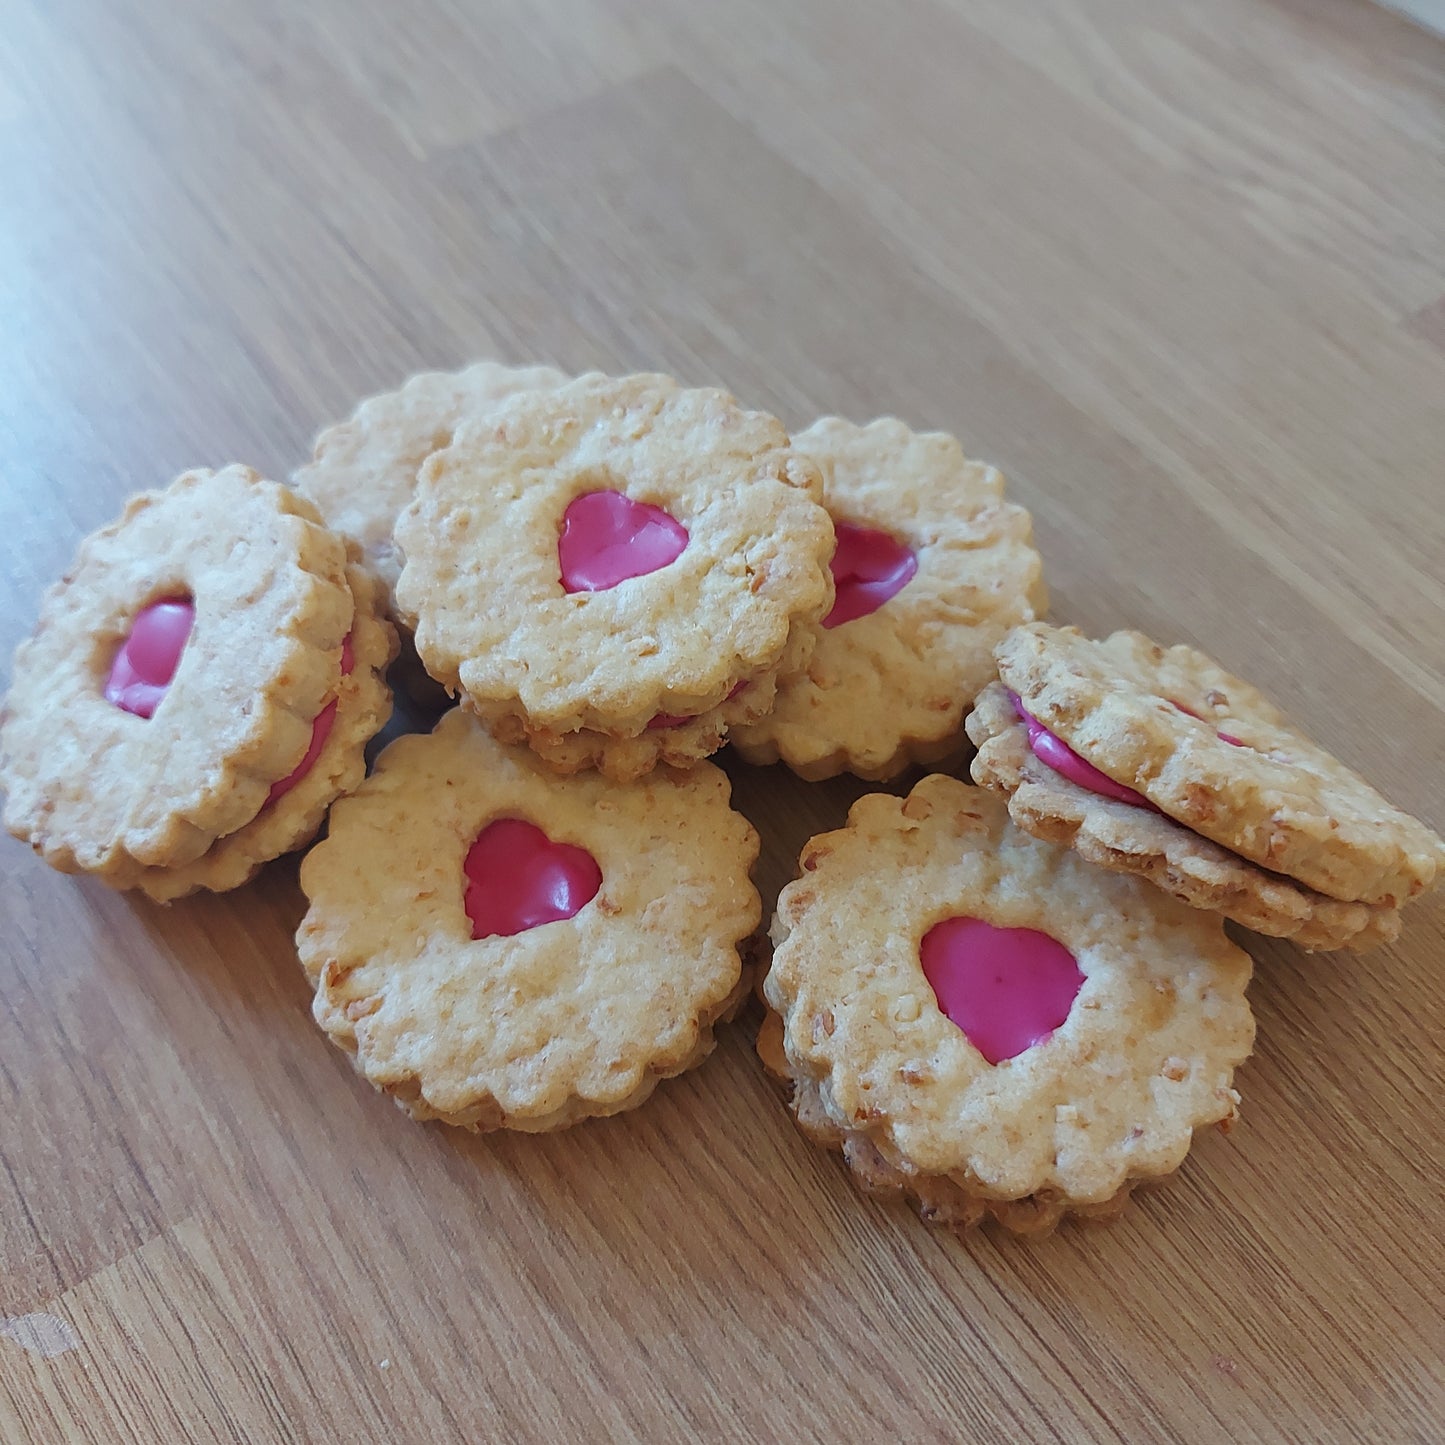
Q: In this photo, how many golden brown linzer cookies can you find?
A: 7